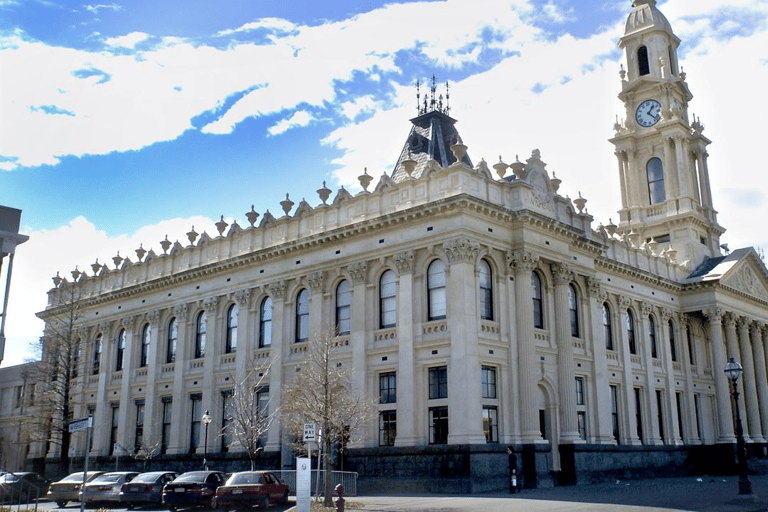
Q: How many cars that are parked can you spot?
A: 6